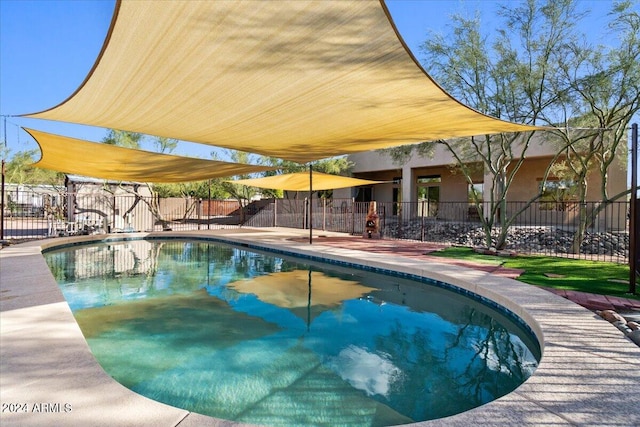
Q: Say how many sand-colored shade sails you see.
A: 3